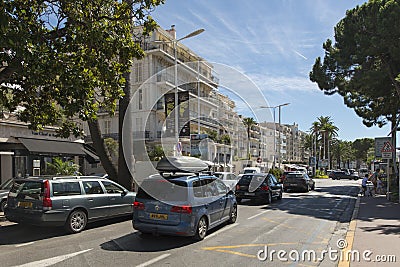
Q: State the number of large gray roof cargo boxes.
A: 1